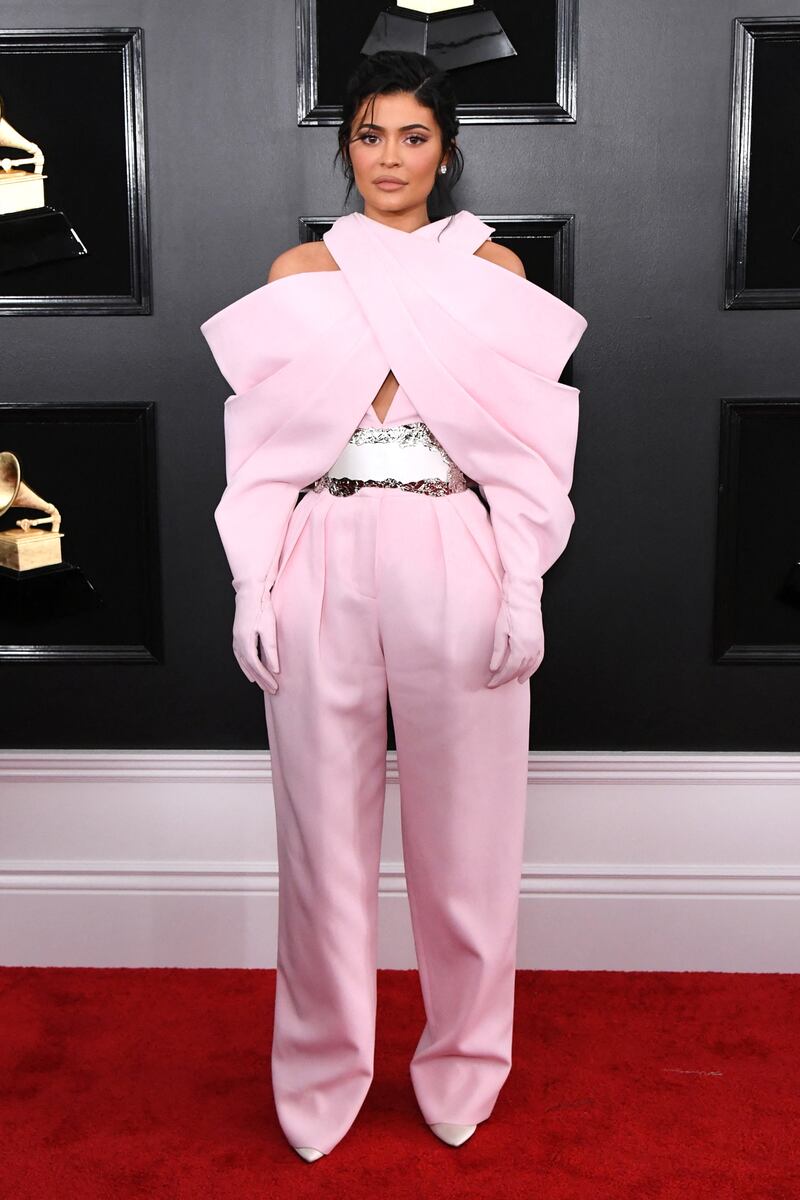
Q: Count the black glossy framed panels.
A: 6